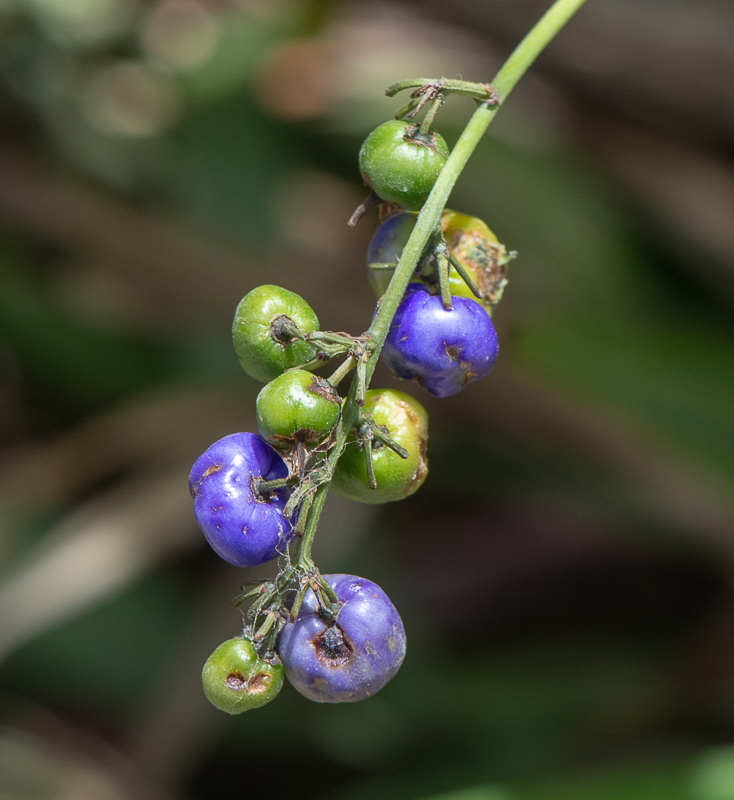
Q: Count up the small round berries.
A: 9